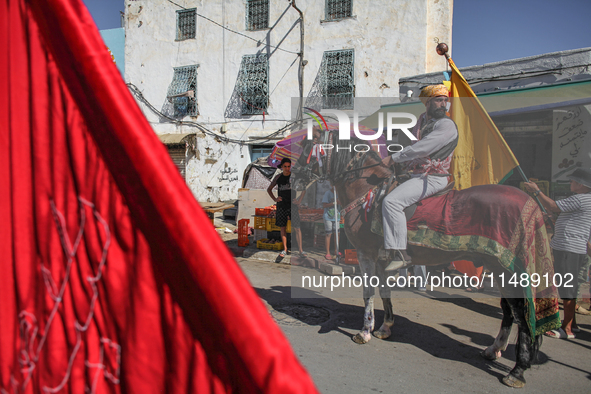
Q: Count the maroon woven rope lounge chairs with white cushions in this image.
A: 0